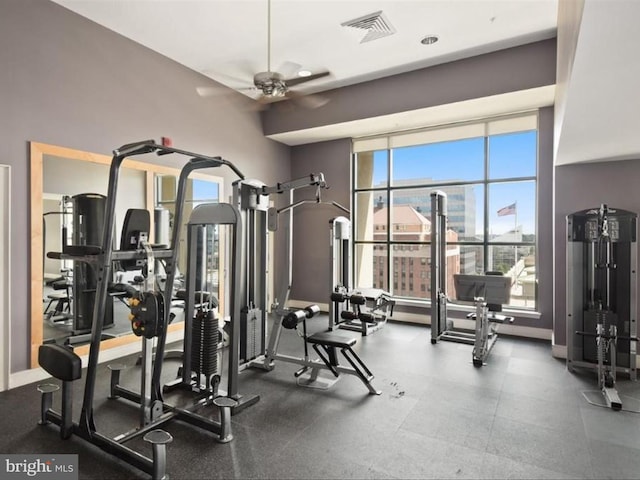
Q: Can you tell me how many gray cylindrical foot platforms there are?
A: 4